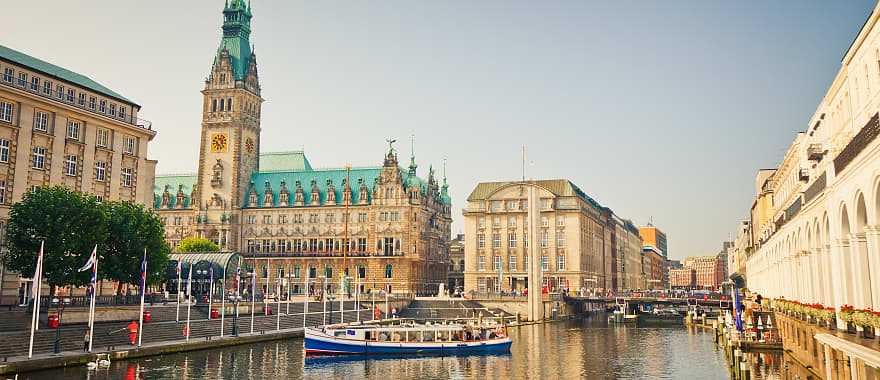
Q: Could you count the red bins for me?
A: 4